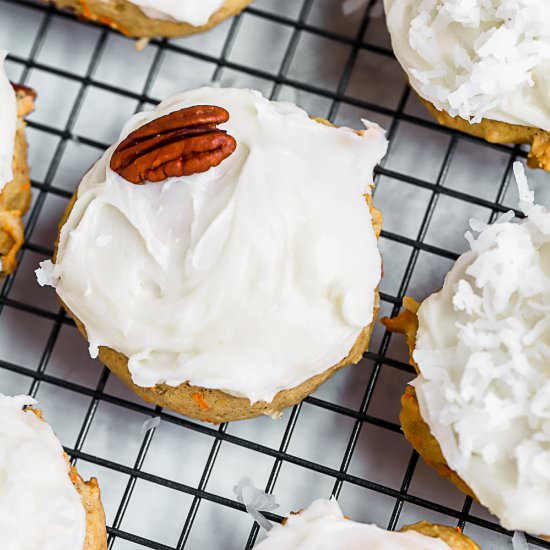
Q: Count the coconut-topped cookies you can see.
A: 2